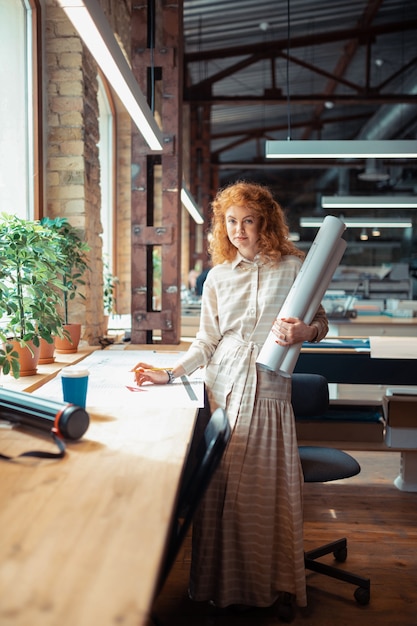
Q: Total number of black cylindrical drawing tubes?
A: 1